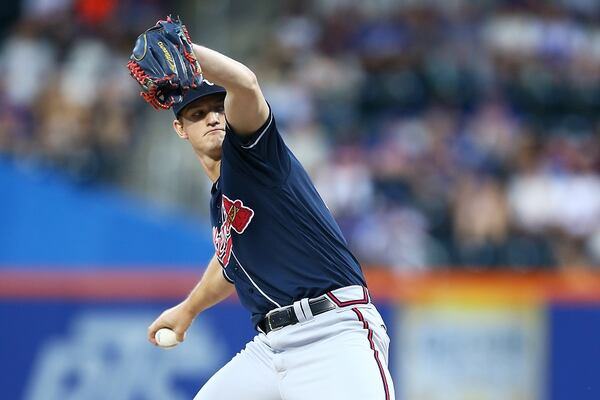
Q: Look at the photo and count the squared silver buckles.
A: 1